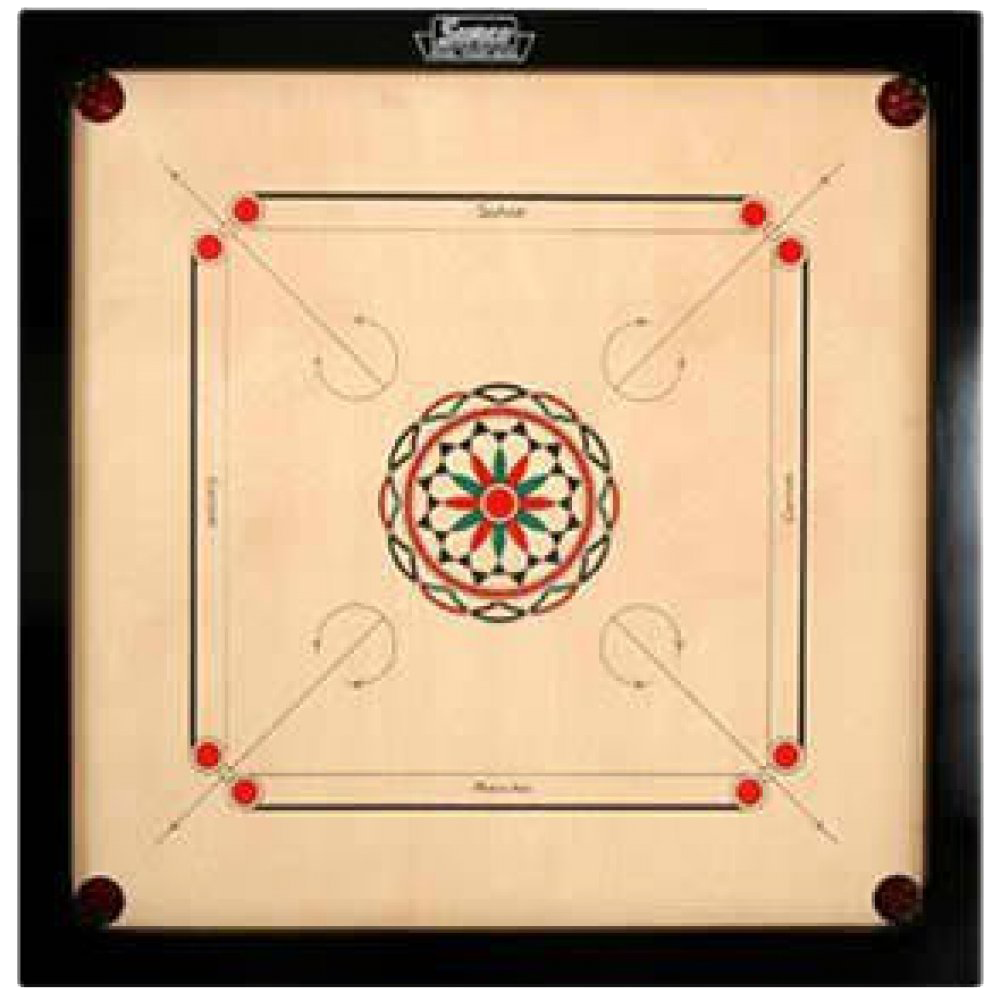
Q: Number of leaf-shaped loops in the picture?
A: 12